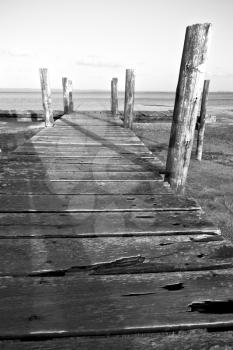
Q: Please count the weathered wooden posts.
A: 7